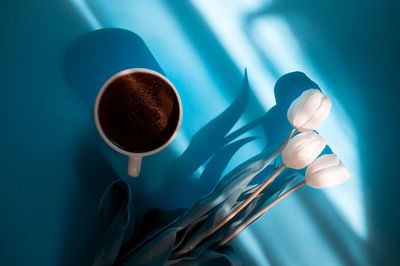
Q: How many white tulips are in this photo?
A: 3